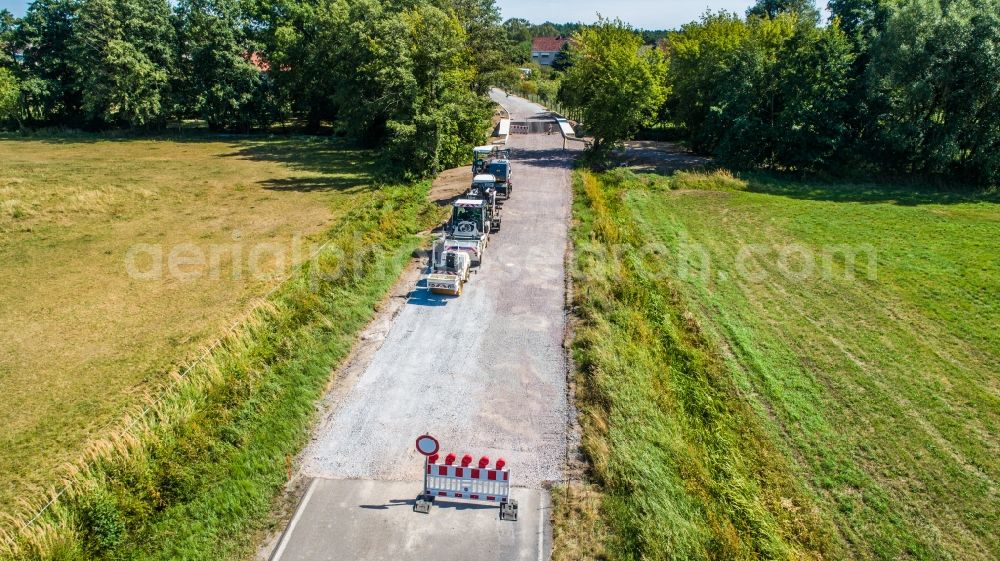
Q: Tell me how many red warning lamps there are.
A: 5